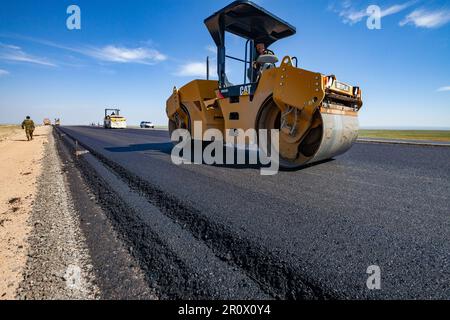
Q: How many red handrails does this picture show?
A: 0